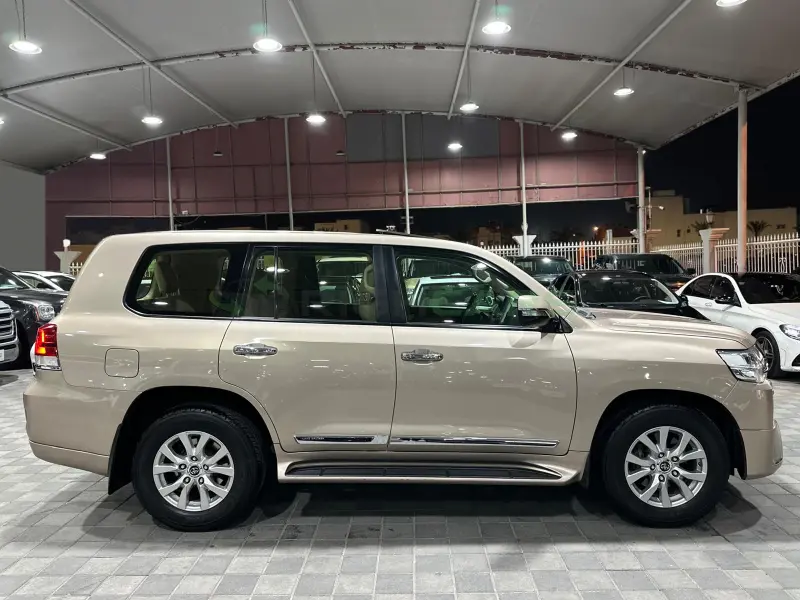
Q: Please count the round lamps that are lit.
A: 12